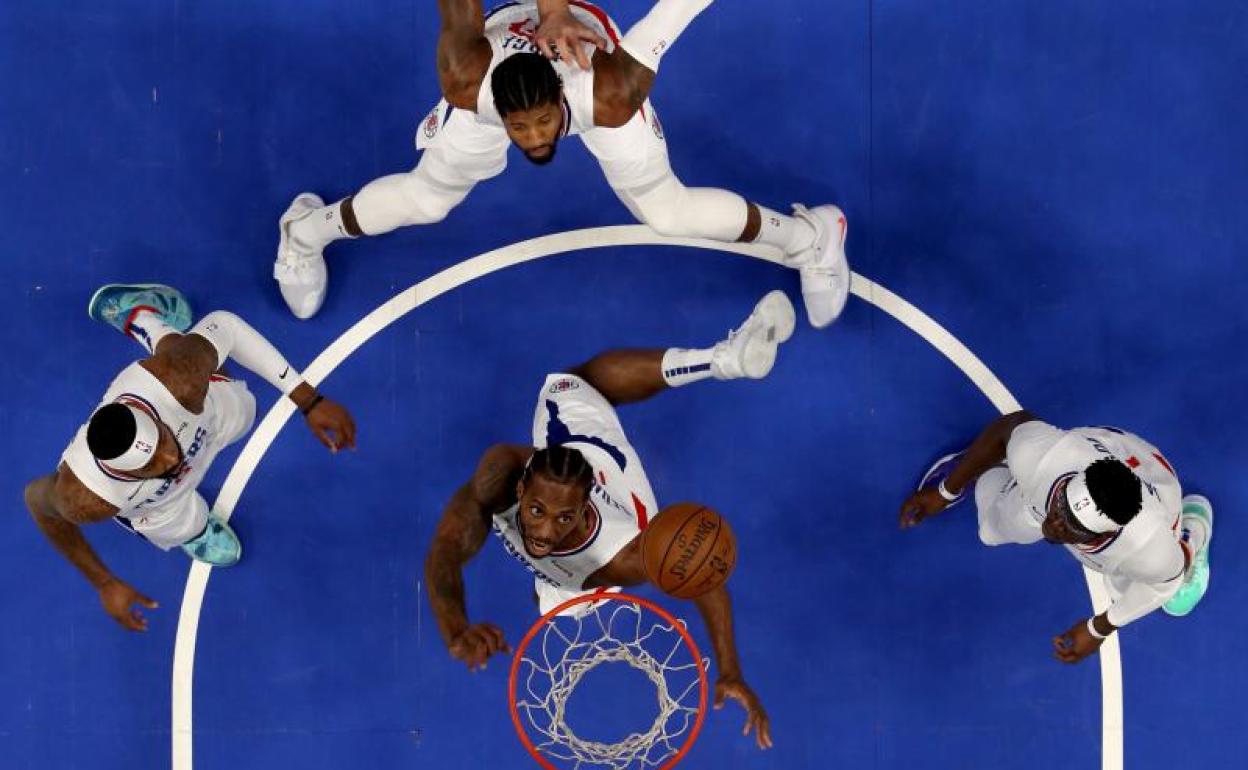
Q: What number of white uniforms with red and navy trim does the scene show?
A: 4